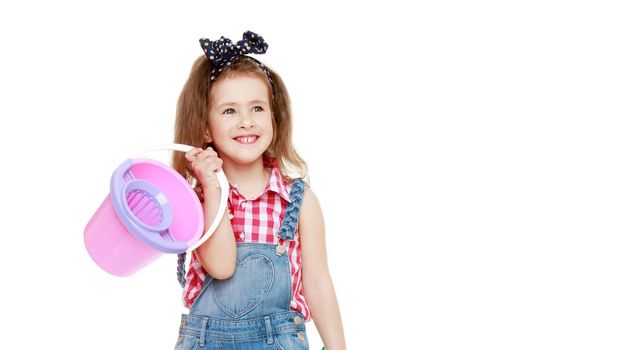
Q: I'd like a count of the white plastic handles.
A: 1